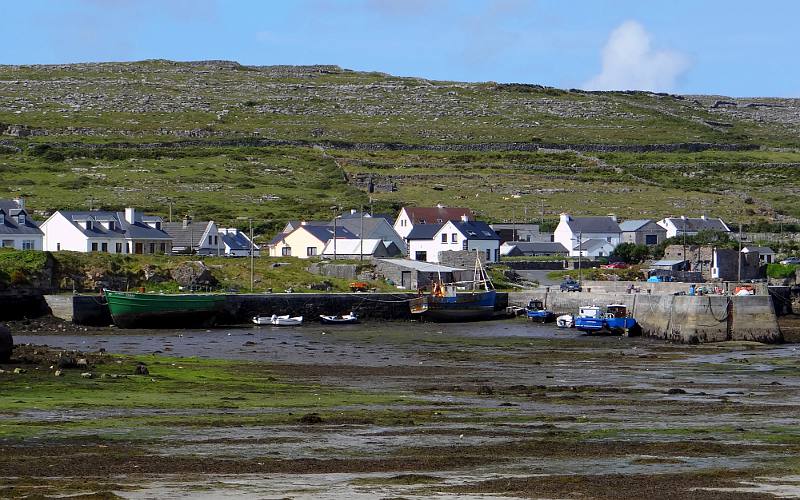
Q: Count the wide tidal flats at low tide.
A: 1